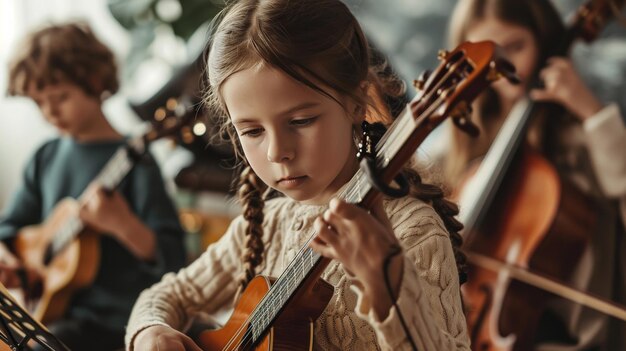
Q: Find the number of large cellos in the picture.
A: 1